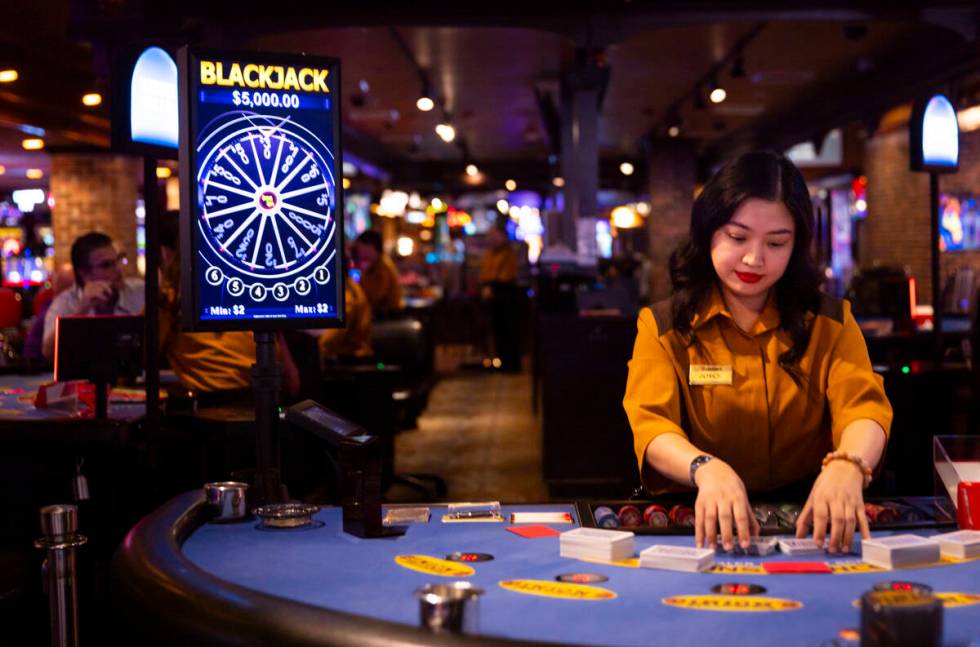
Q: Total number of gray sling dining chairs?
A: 0